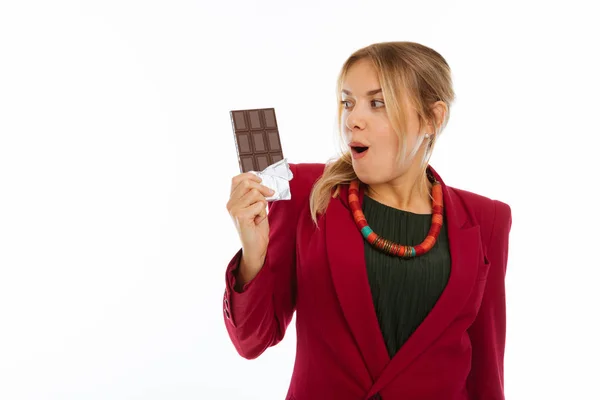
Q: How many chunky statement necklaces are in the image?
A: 1